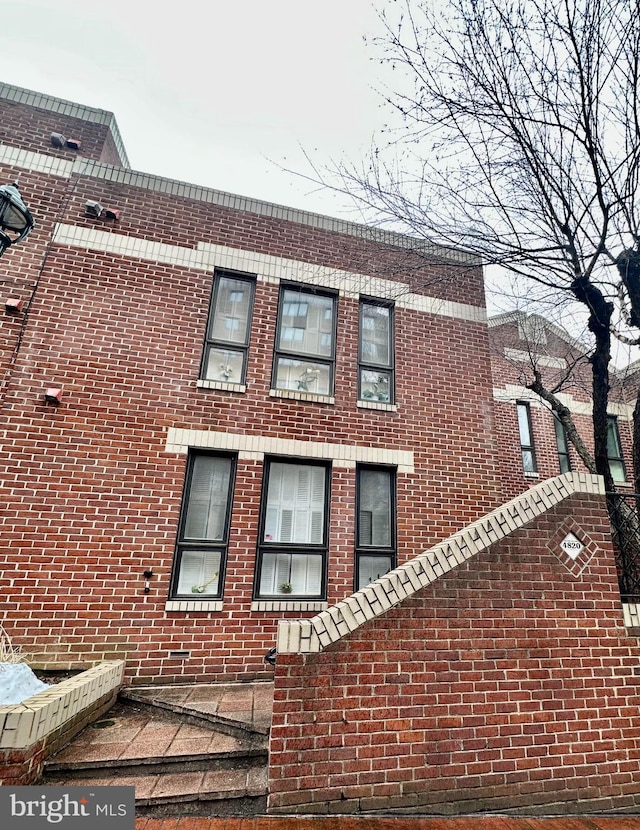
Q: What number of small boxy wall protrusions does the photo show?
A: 6